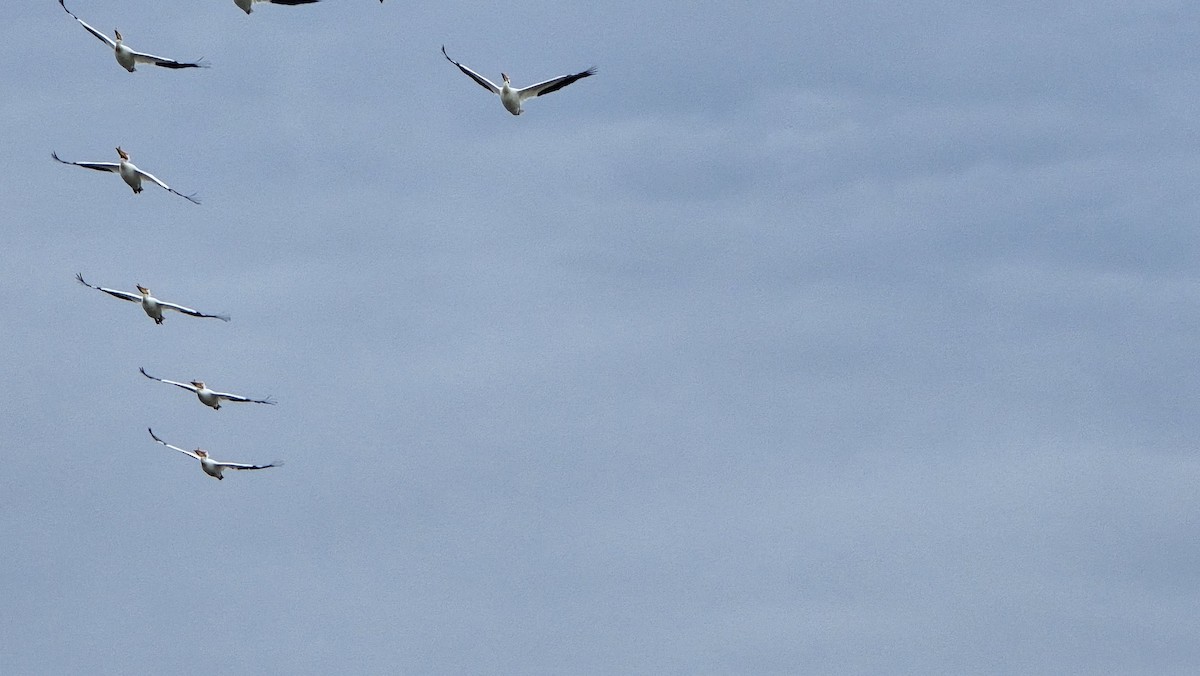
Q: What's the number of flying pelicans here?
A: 7